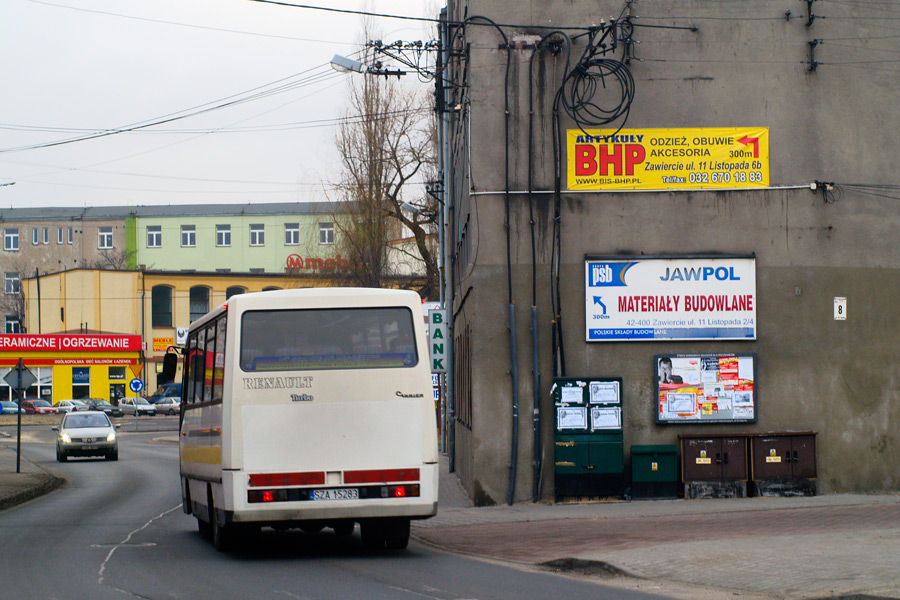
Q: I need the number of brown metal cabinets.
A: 2